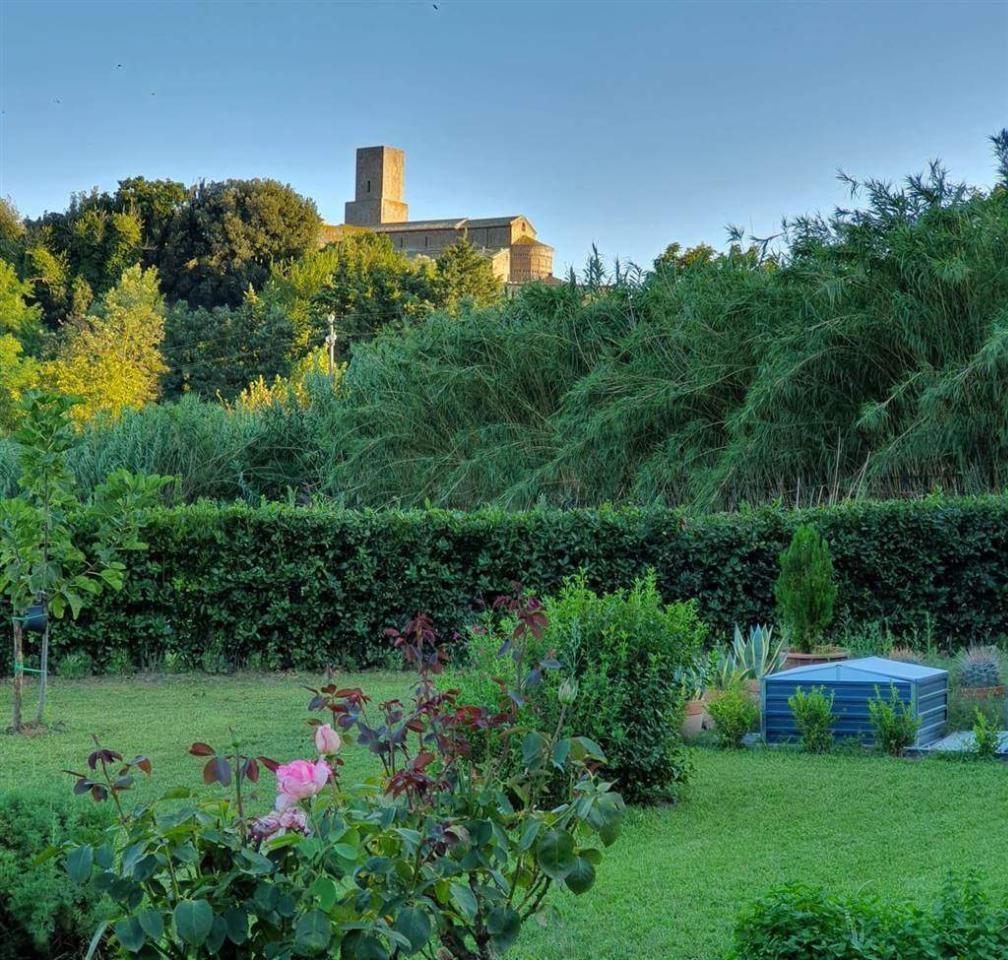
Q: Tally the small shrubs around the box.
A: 4